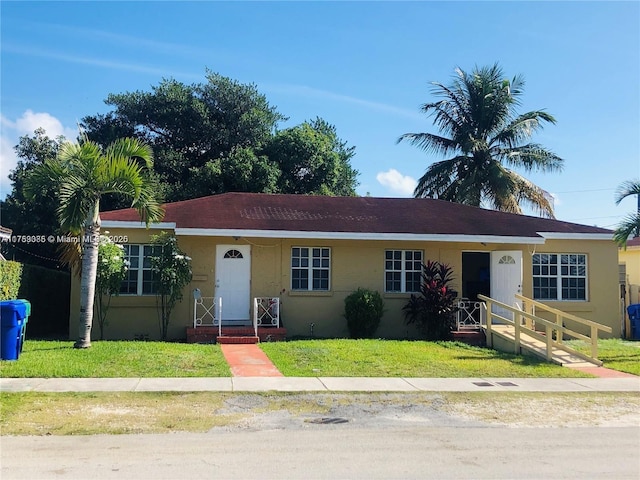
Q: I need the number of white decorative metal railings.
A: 3